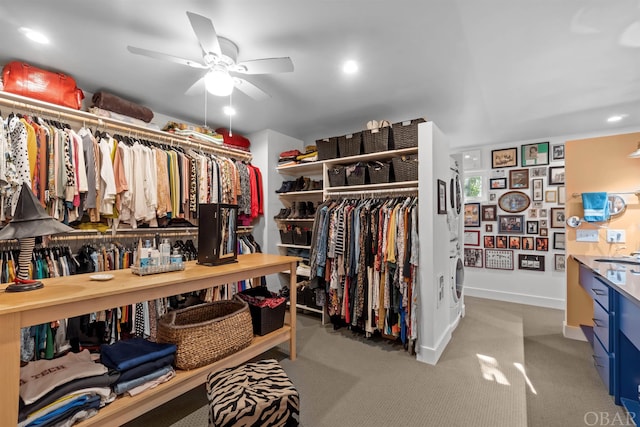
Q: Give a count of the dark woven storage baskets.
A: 8